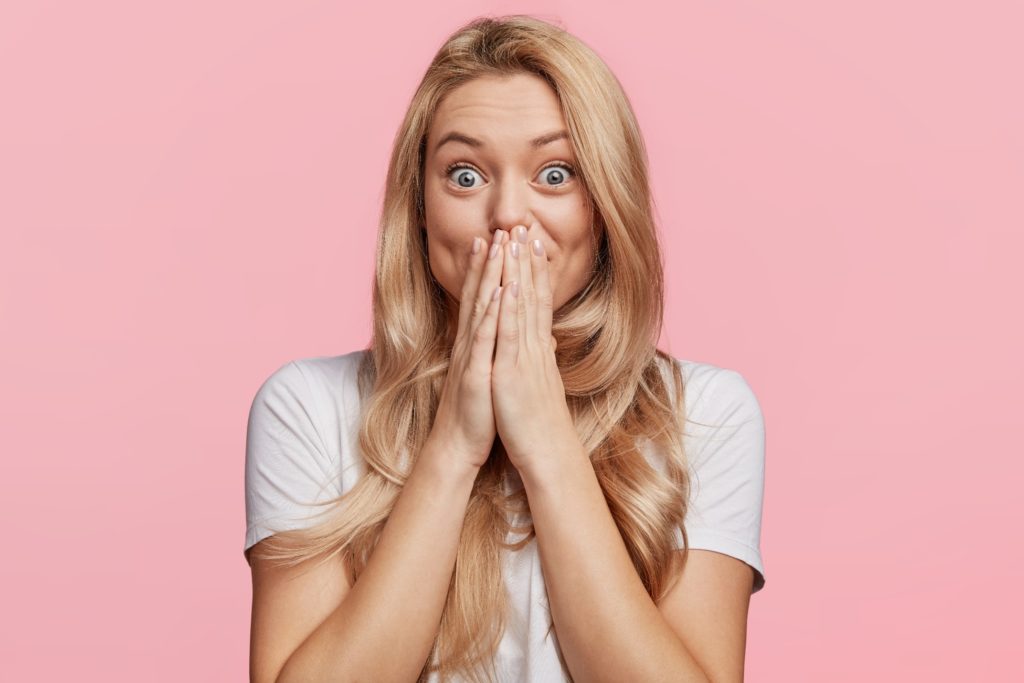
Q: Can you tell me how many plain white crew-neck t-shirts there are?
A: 1